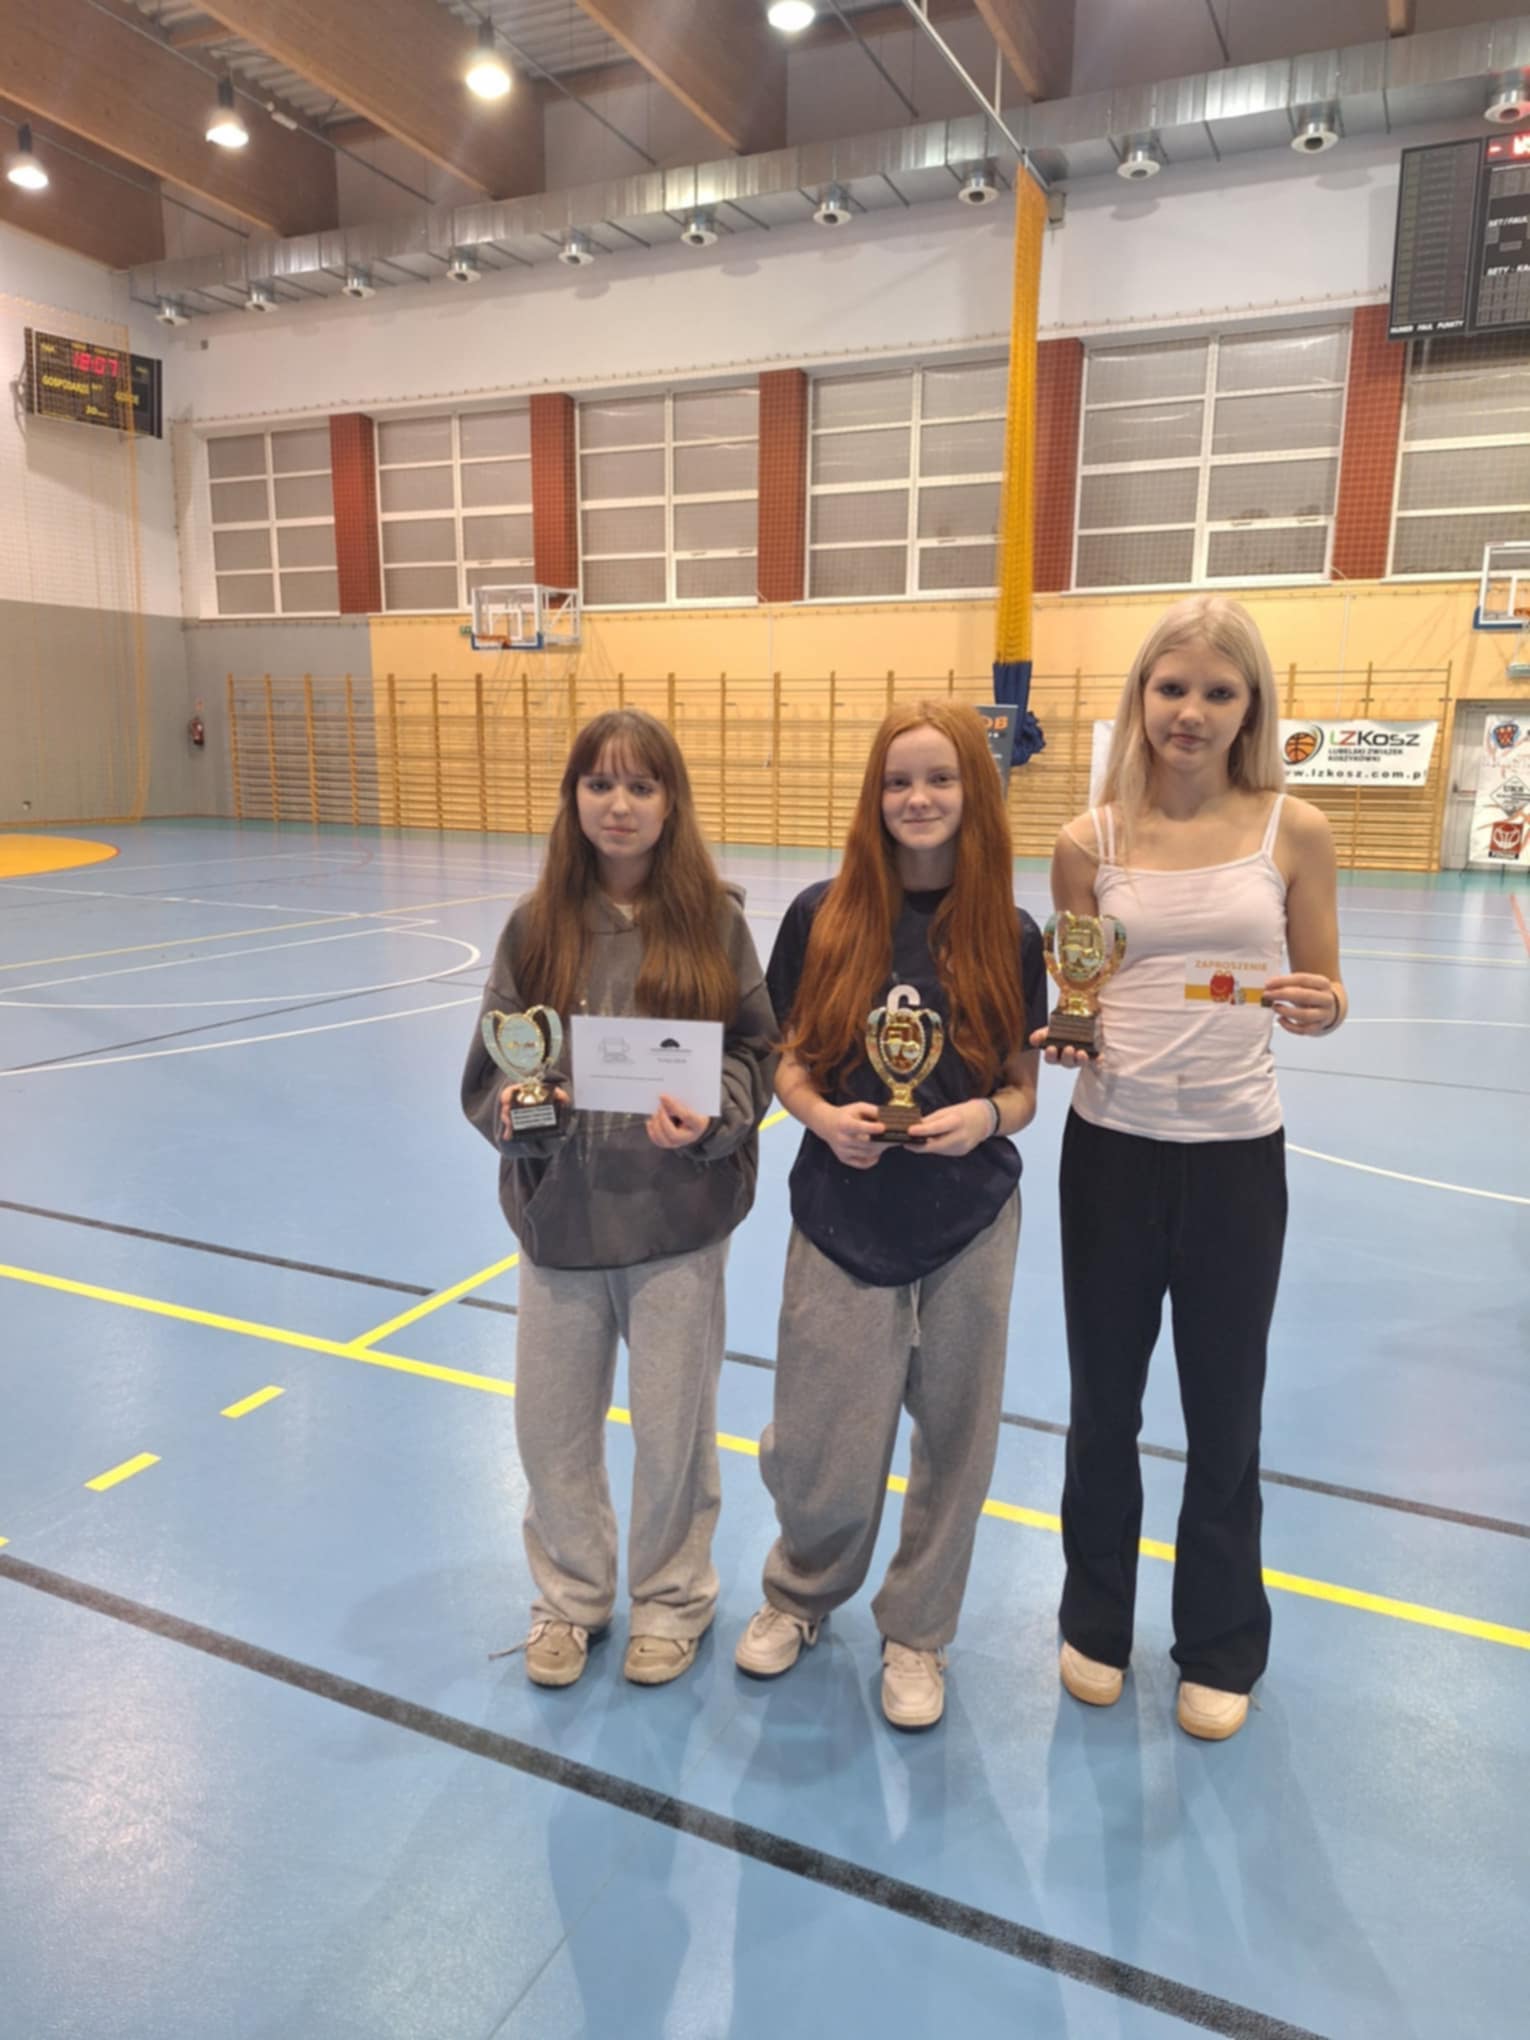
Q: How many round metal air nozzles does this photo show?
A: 11